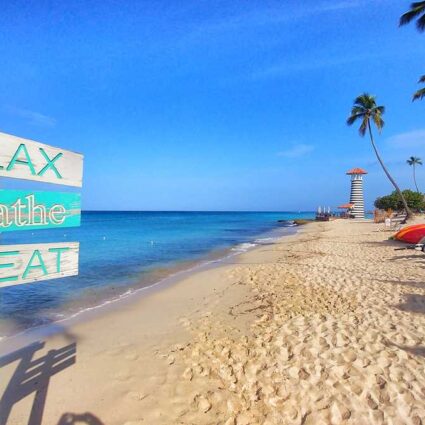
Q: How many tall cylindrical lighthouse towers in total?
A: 1